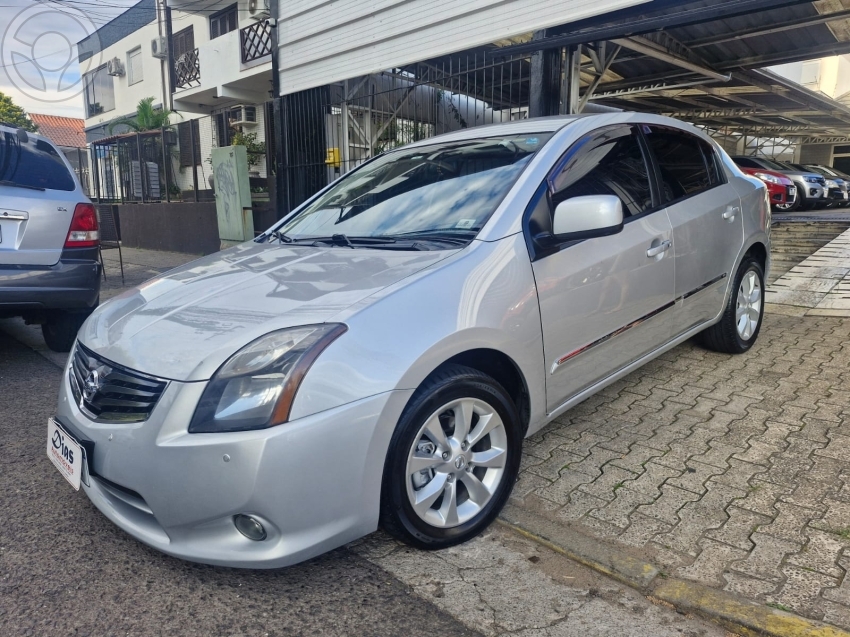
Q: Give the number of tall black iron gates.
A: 1